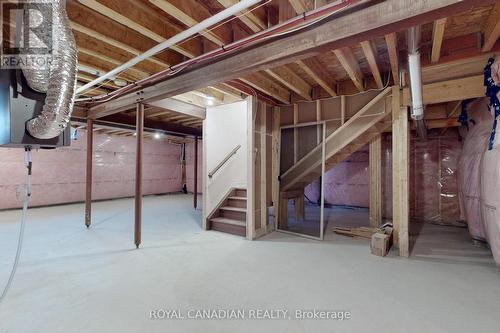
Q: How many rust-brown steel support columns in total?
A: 3